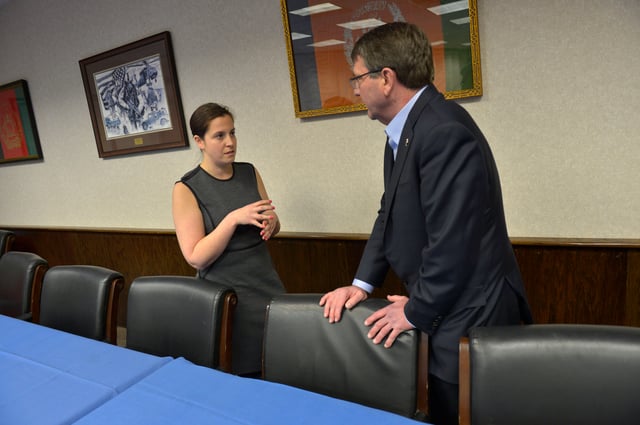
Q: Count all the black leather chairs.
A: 6